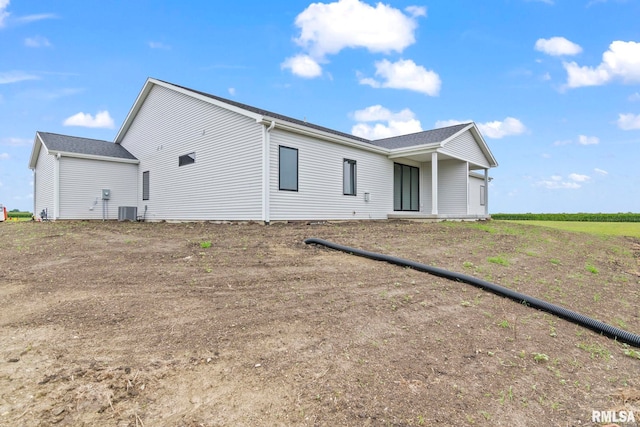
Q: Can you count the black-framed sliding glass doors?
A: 1